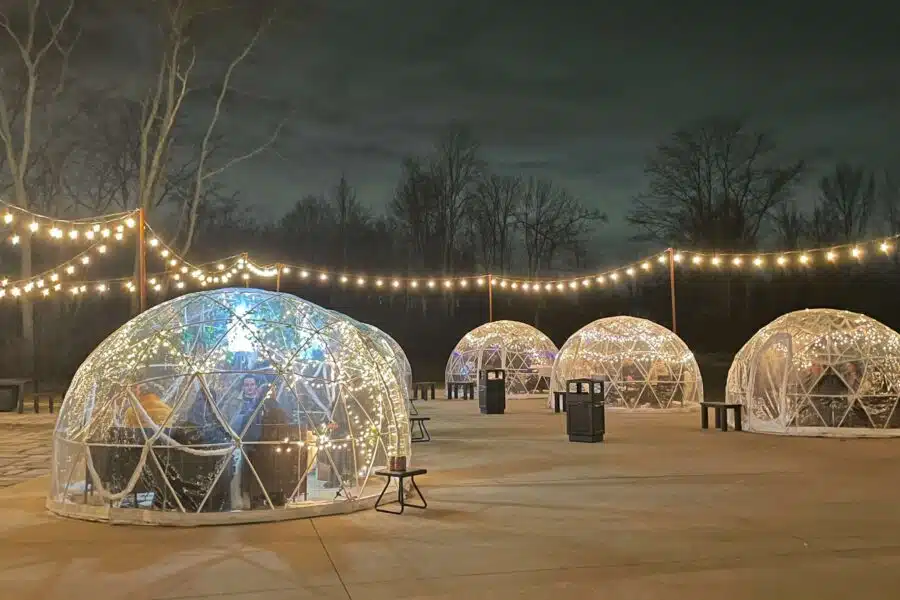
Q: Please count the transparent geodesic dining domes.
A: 5